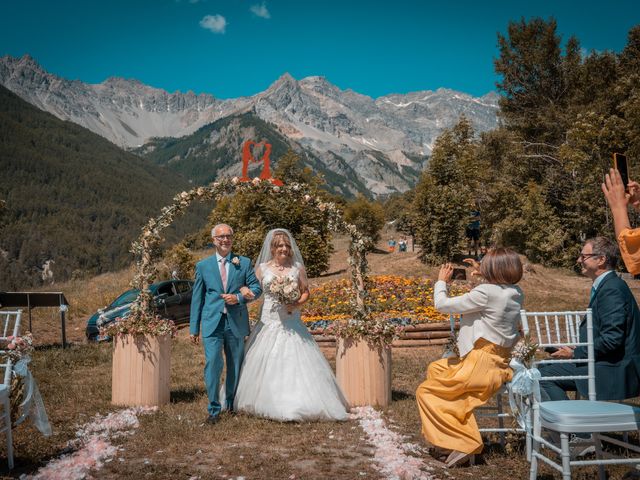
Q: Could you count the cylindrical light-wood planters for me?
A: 2